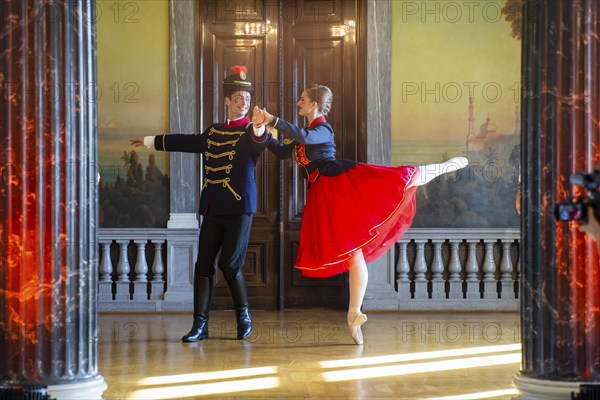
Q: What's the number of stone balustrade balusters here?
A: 11